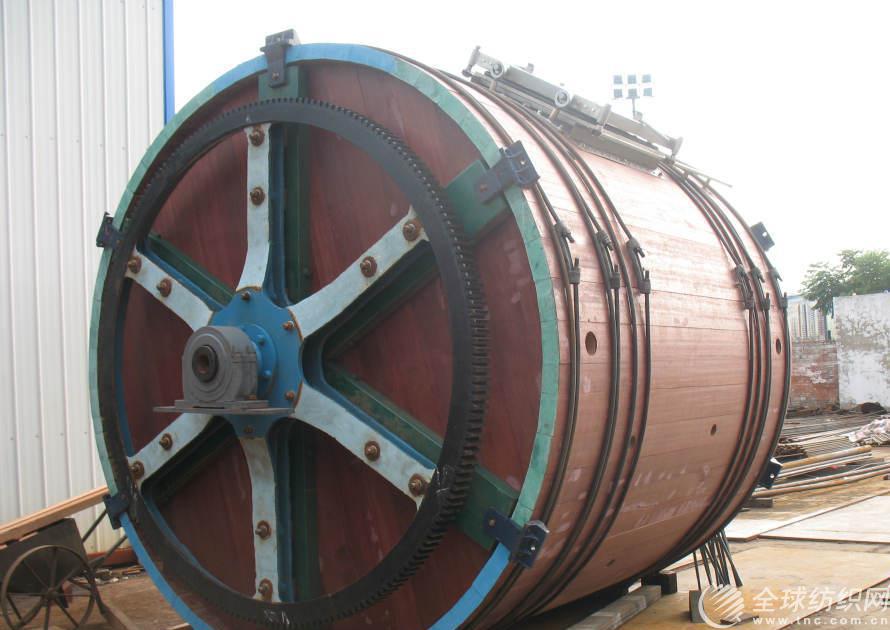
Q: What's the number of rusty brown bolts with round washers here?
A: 12